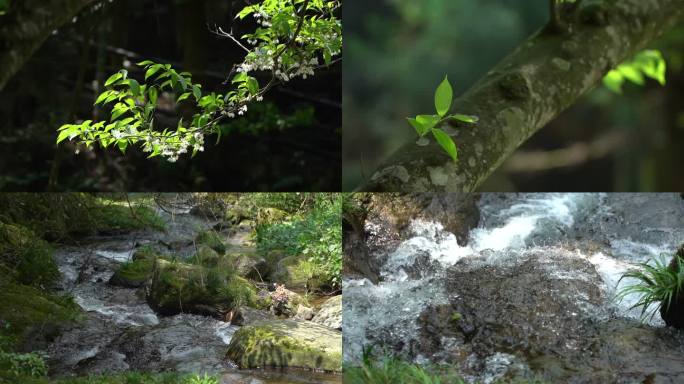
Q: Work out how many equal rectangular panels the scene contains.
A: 4